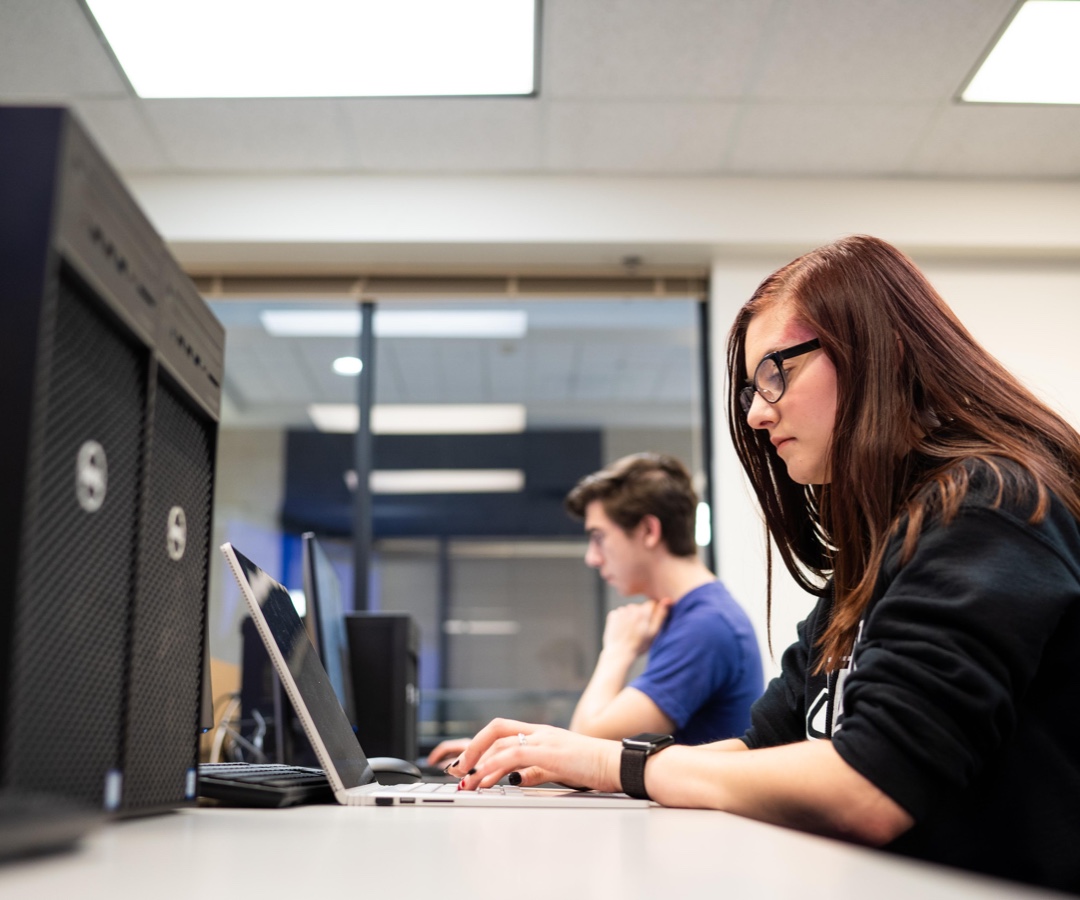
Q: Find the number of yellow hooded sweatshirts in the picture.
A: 0